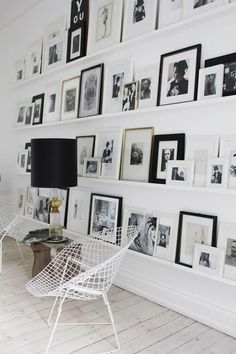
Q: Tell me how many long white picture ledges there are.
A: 4